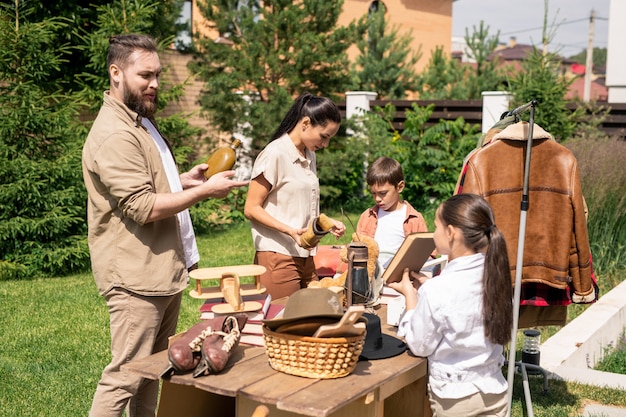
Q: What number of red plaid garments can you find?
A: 1